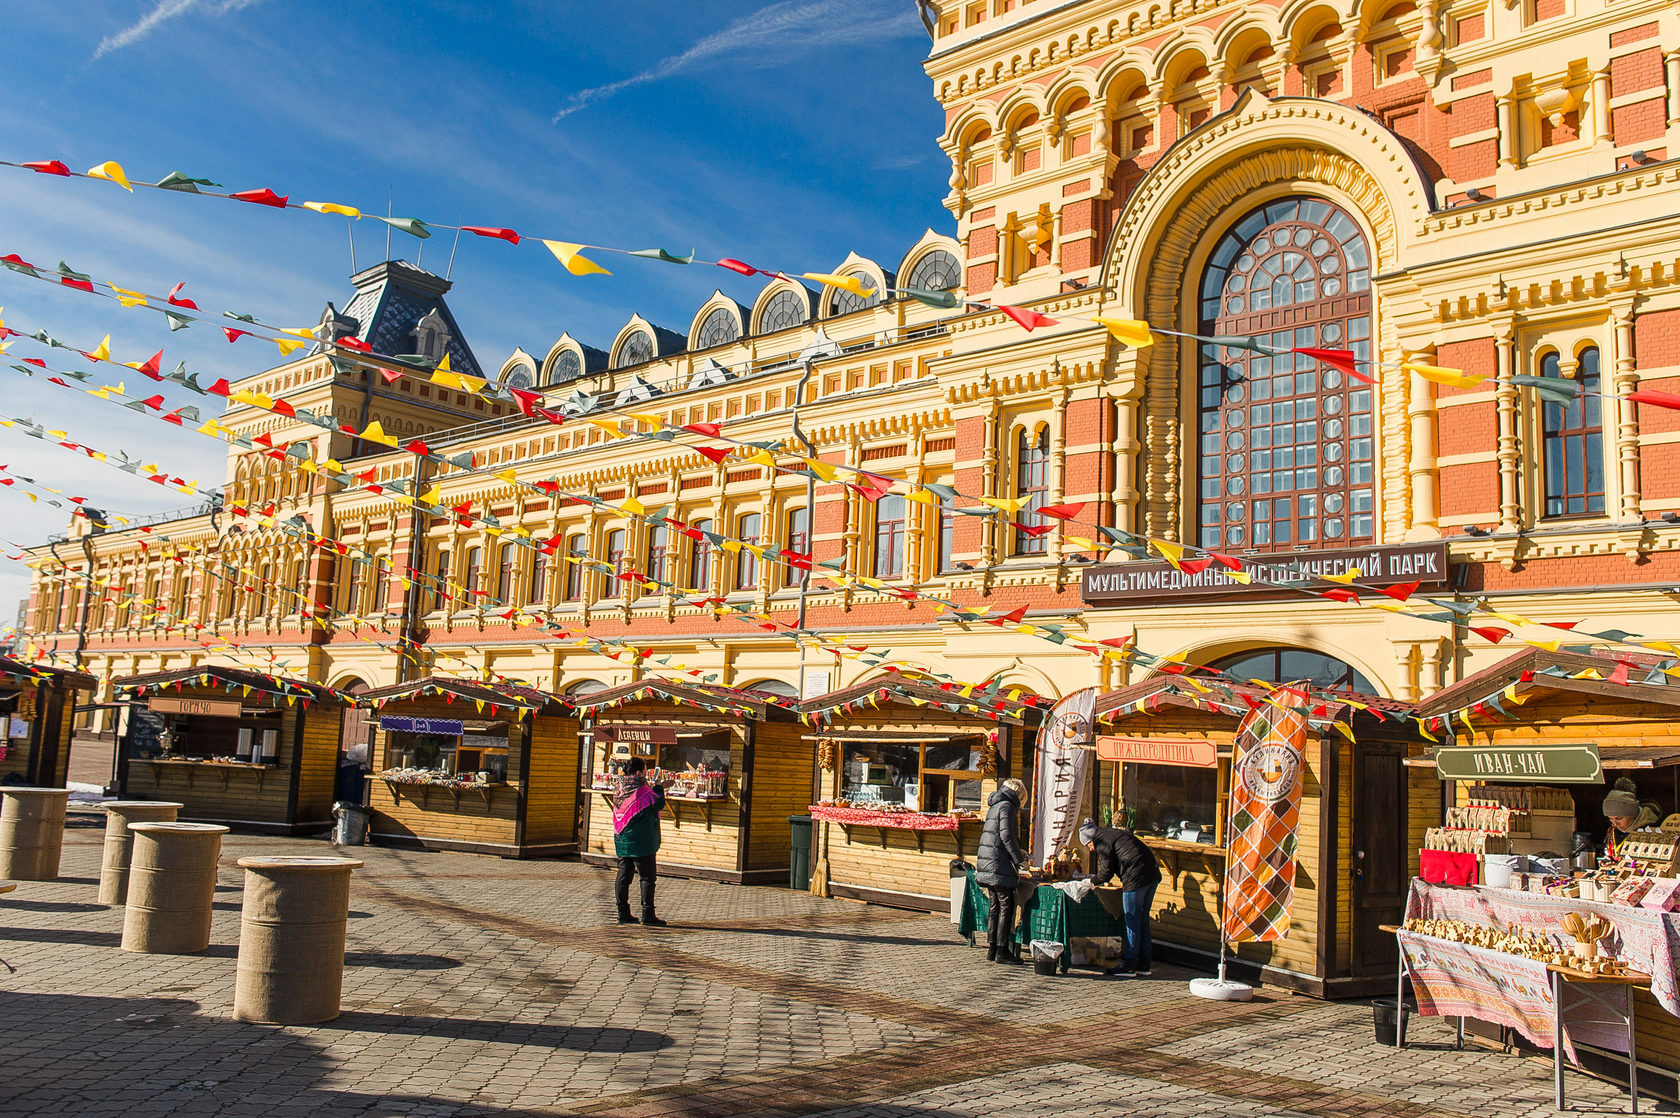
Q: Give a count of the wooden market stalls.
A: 7